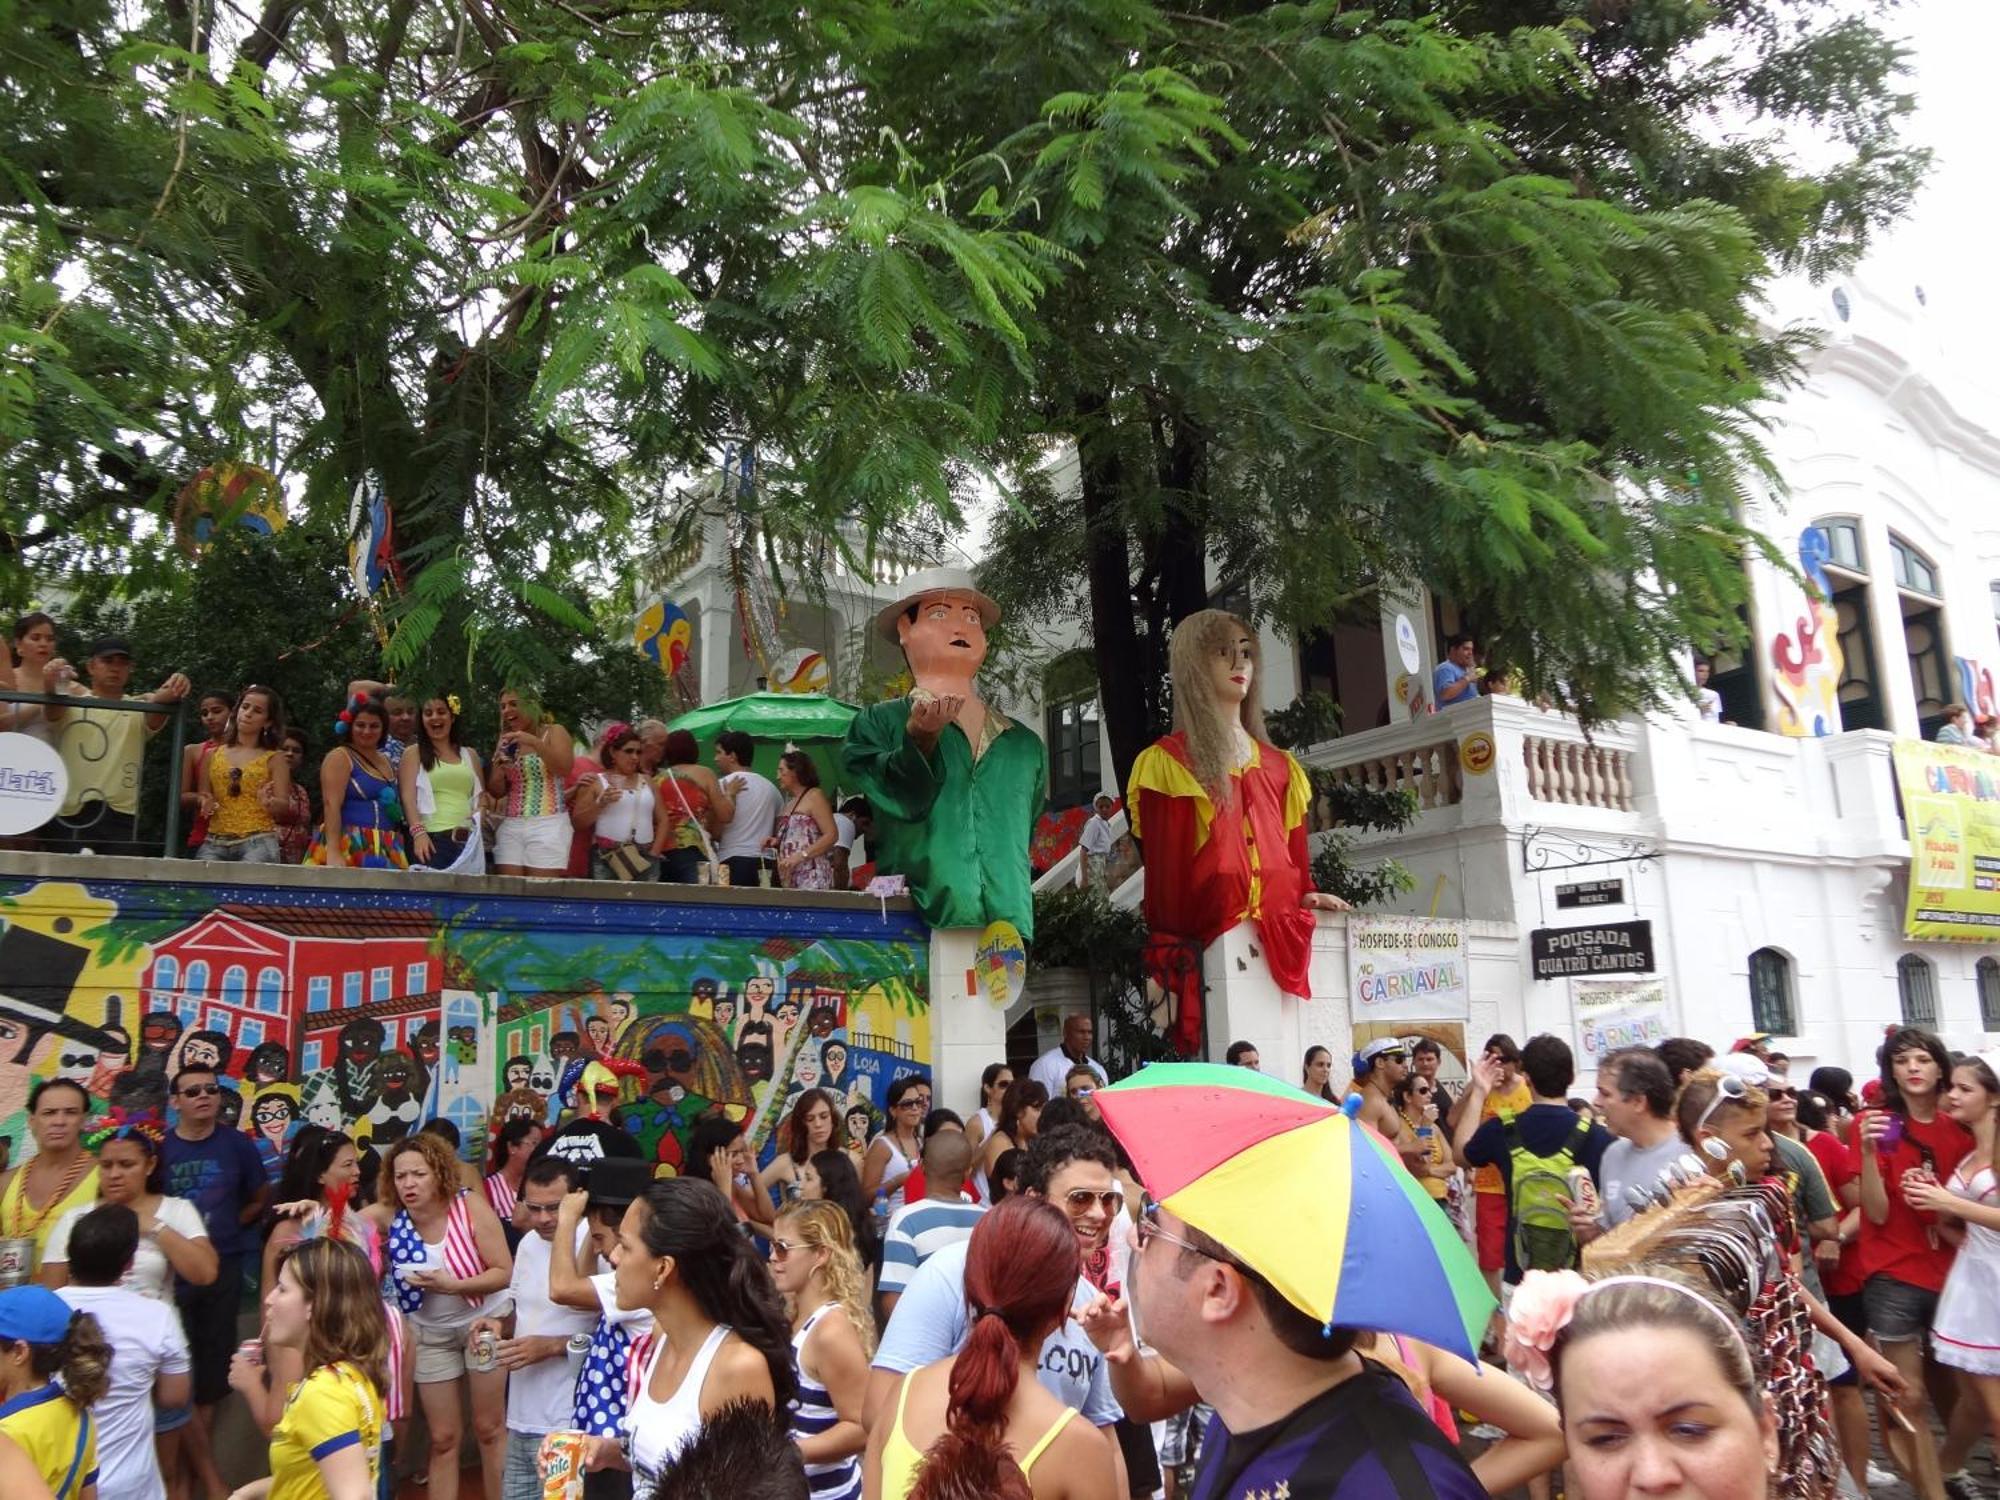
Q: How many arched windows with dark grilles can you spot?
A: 3